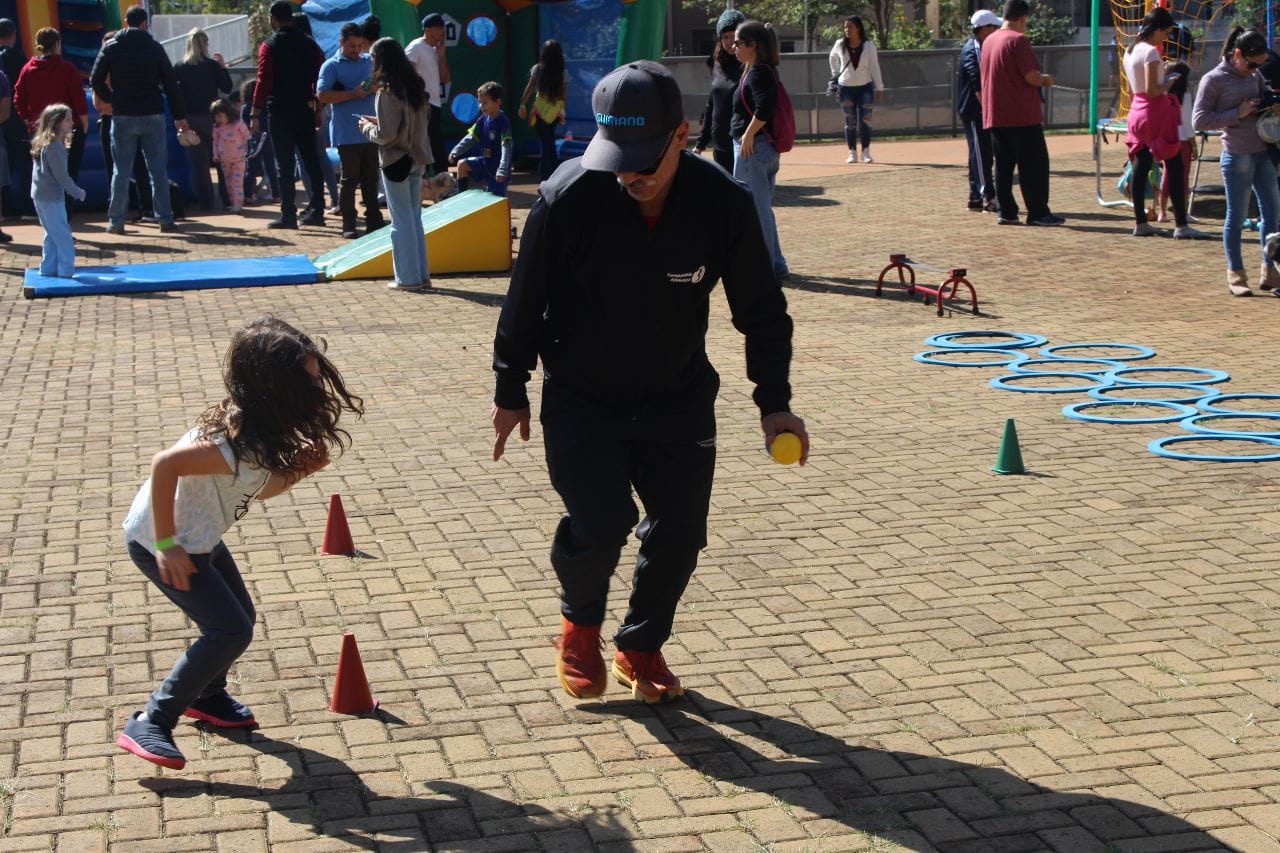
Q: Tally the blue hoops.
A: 12